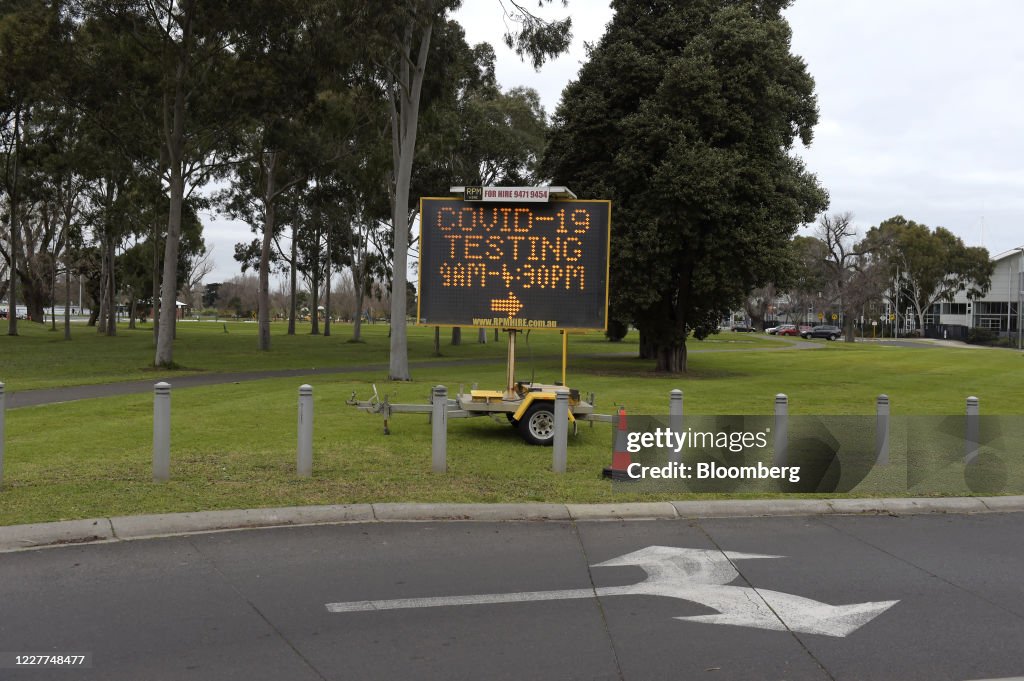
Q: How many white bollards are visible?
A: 9